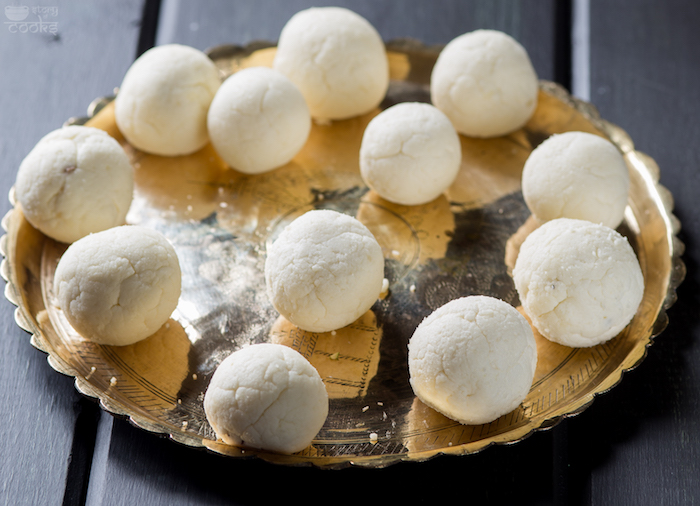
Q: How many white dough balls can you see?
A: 12